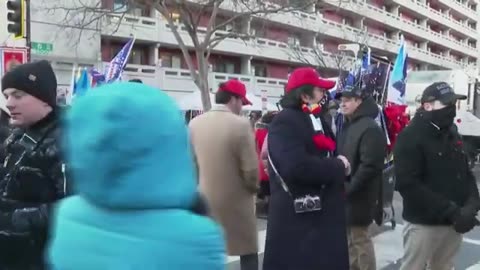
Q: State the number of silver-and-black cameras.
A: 1